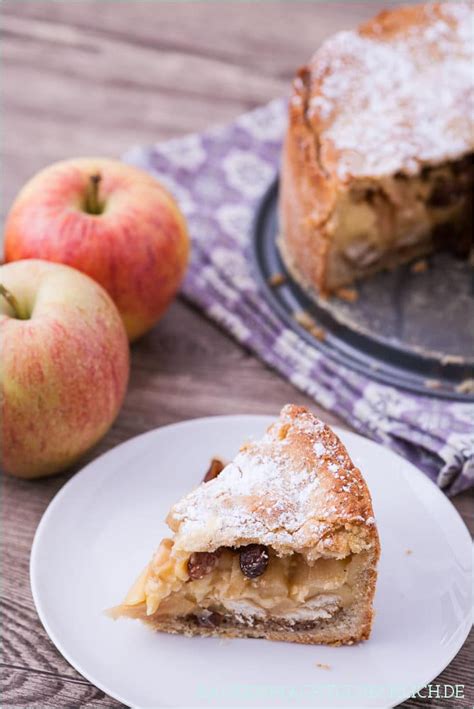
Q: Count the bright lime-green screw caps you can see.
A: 0